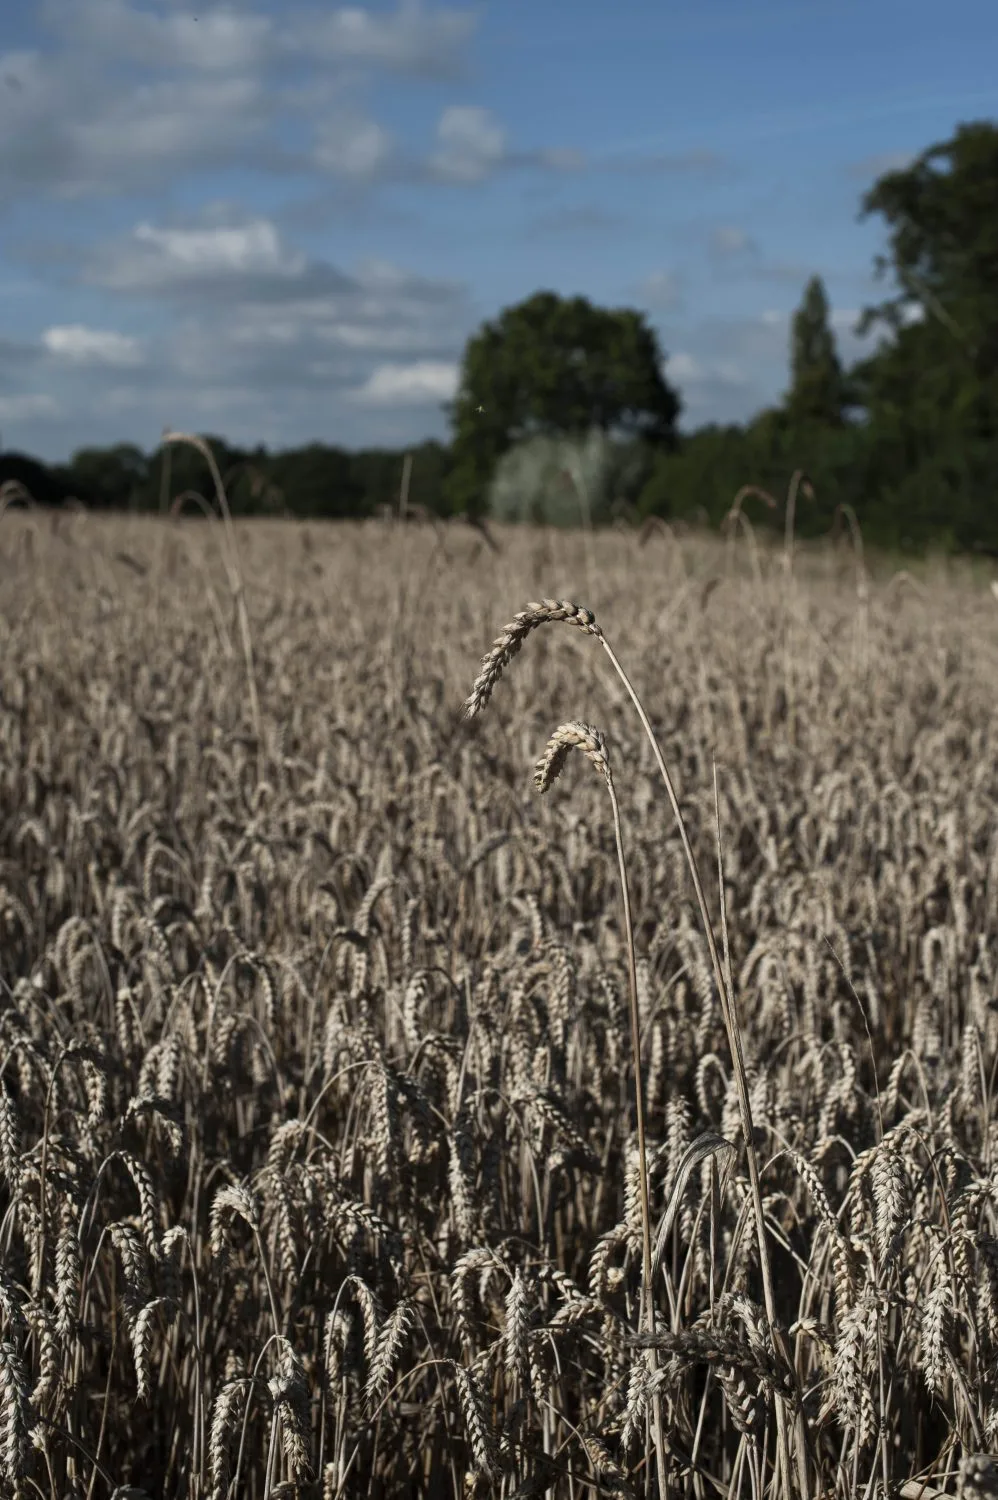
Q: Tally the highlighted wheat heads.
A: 2